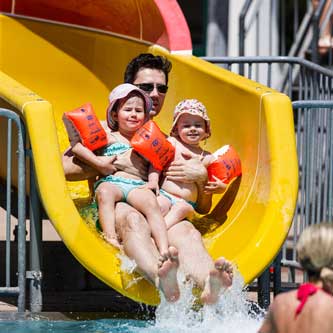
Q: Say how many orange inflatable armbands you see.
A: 3